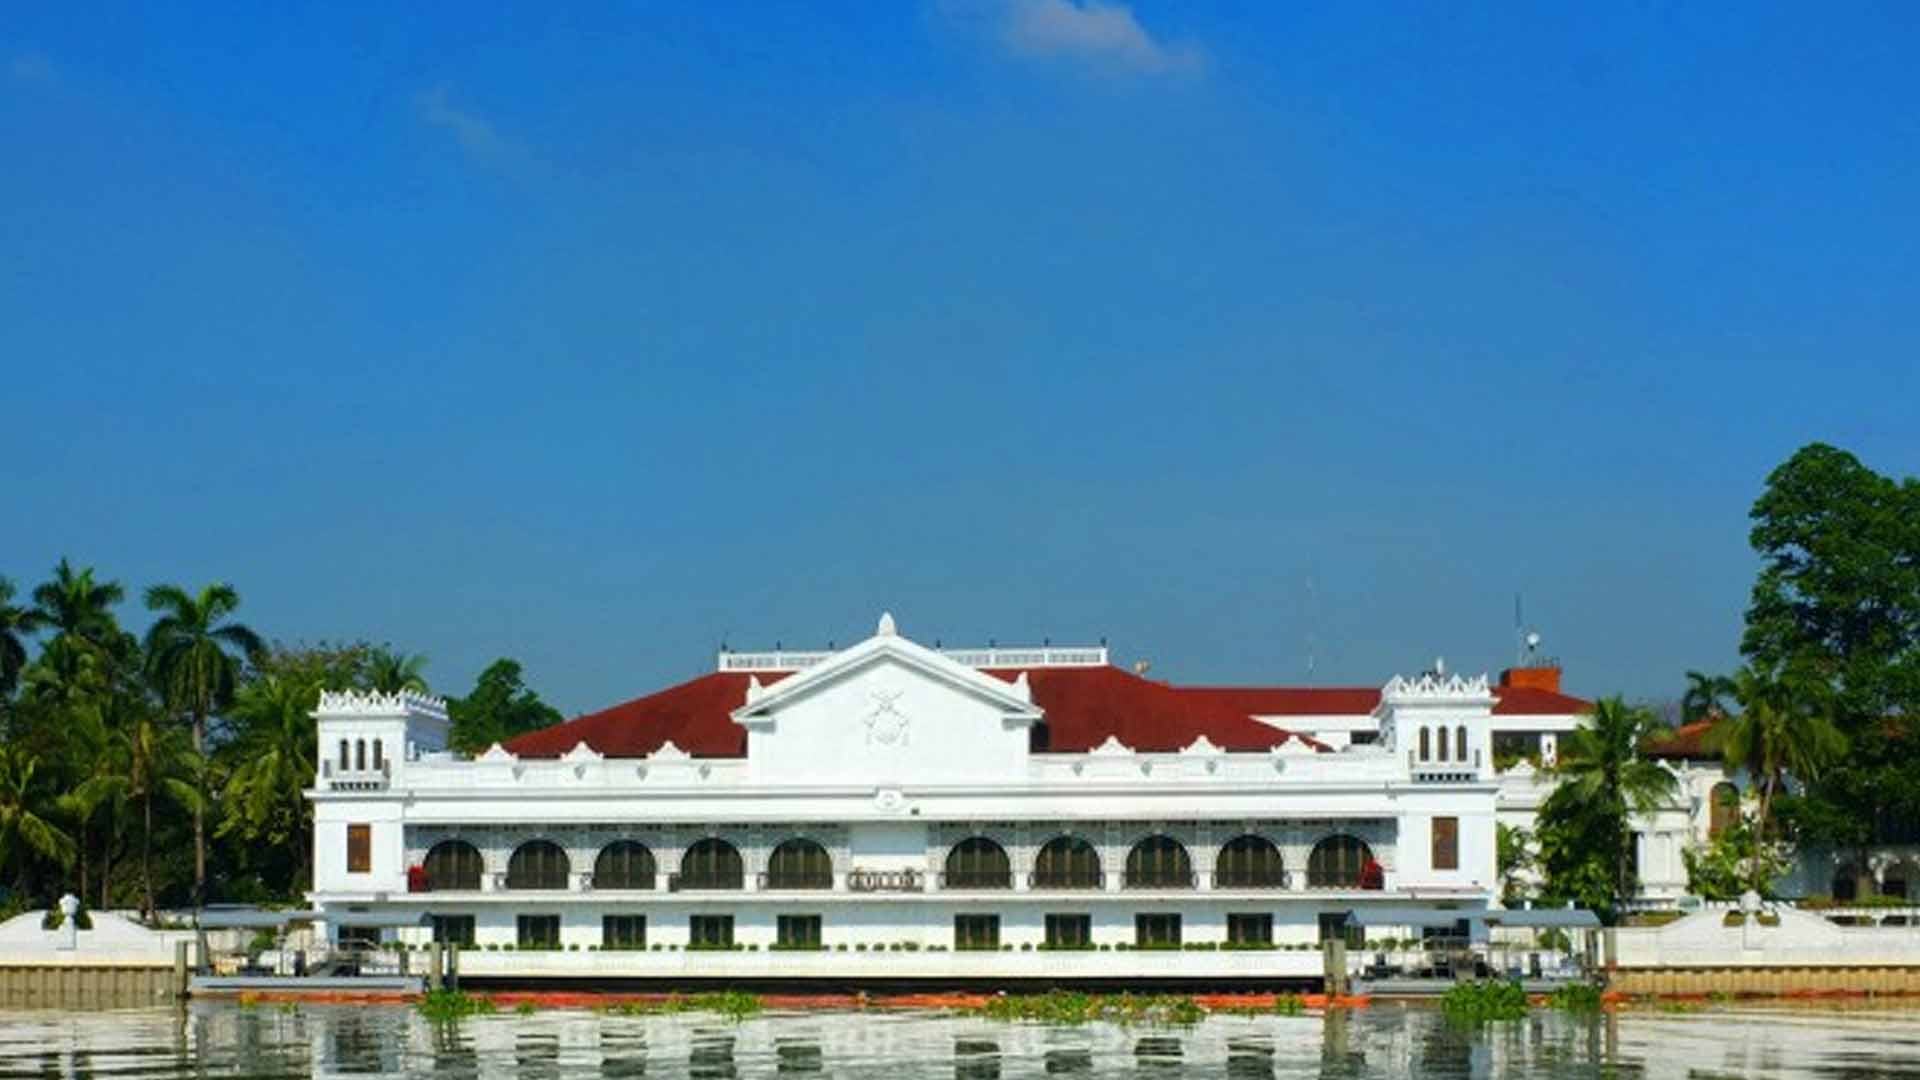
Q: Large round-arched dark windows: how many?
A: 10